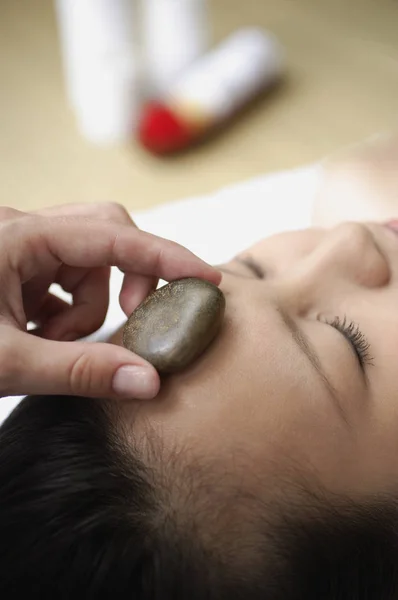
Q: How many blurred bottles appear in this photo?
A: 3